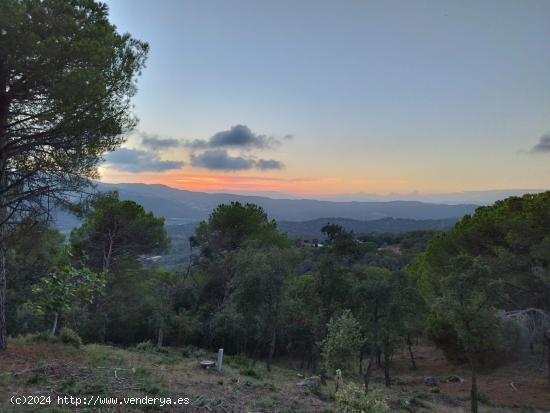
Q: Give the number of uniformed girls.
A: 0